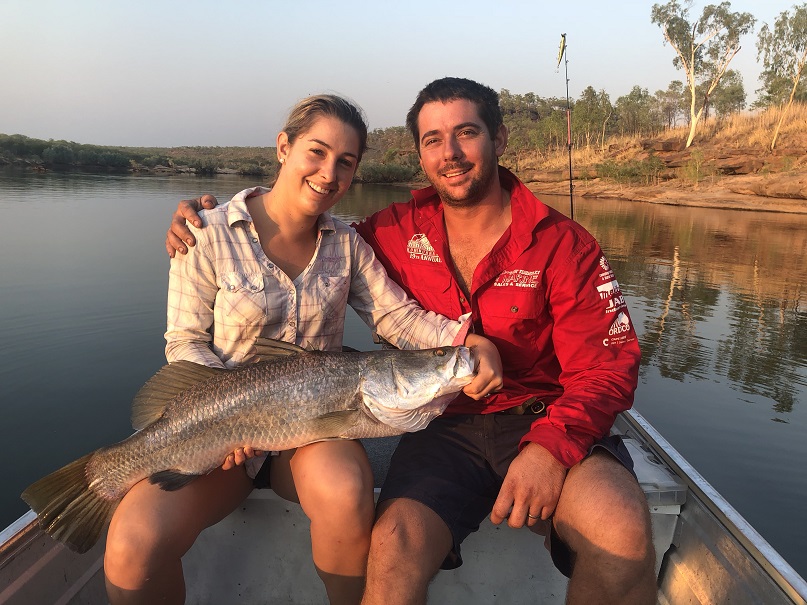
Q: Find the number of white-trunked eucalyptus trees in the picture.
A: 2